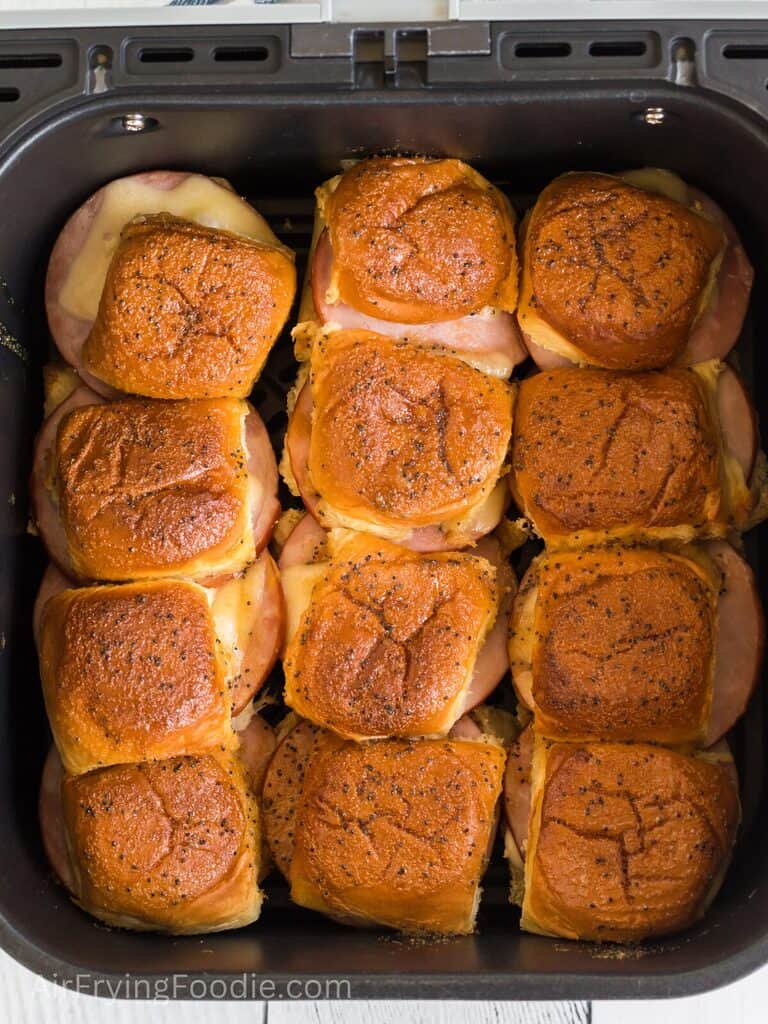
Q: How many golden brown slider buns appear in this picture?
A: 12